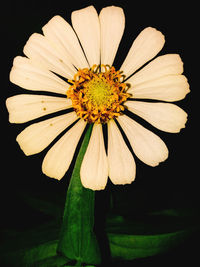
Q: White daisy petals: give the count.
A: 15